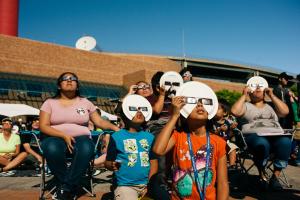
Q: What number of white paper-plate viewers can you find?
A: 4